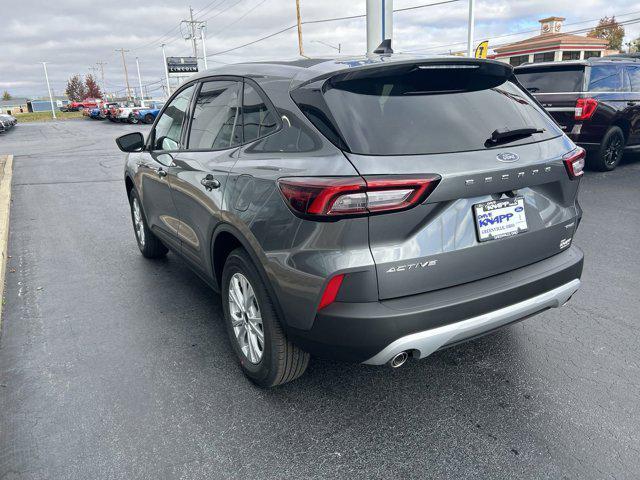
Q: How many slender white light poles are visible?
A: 5